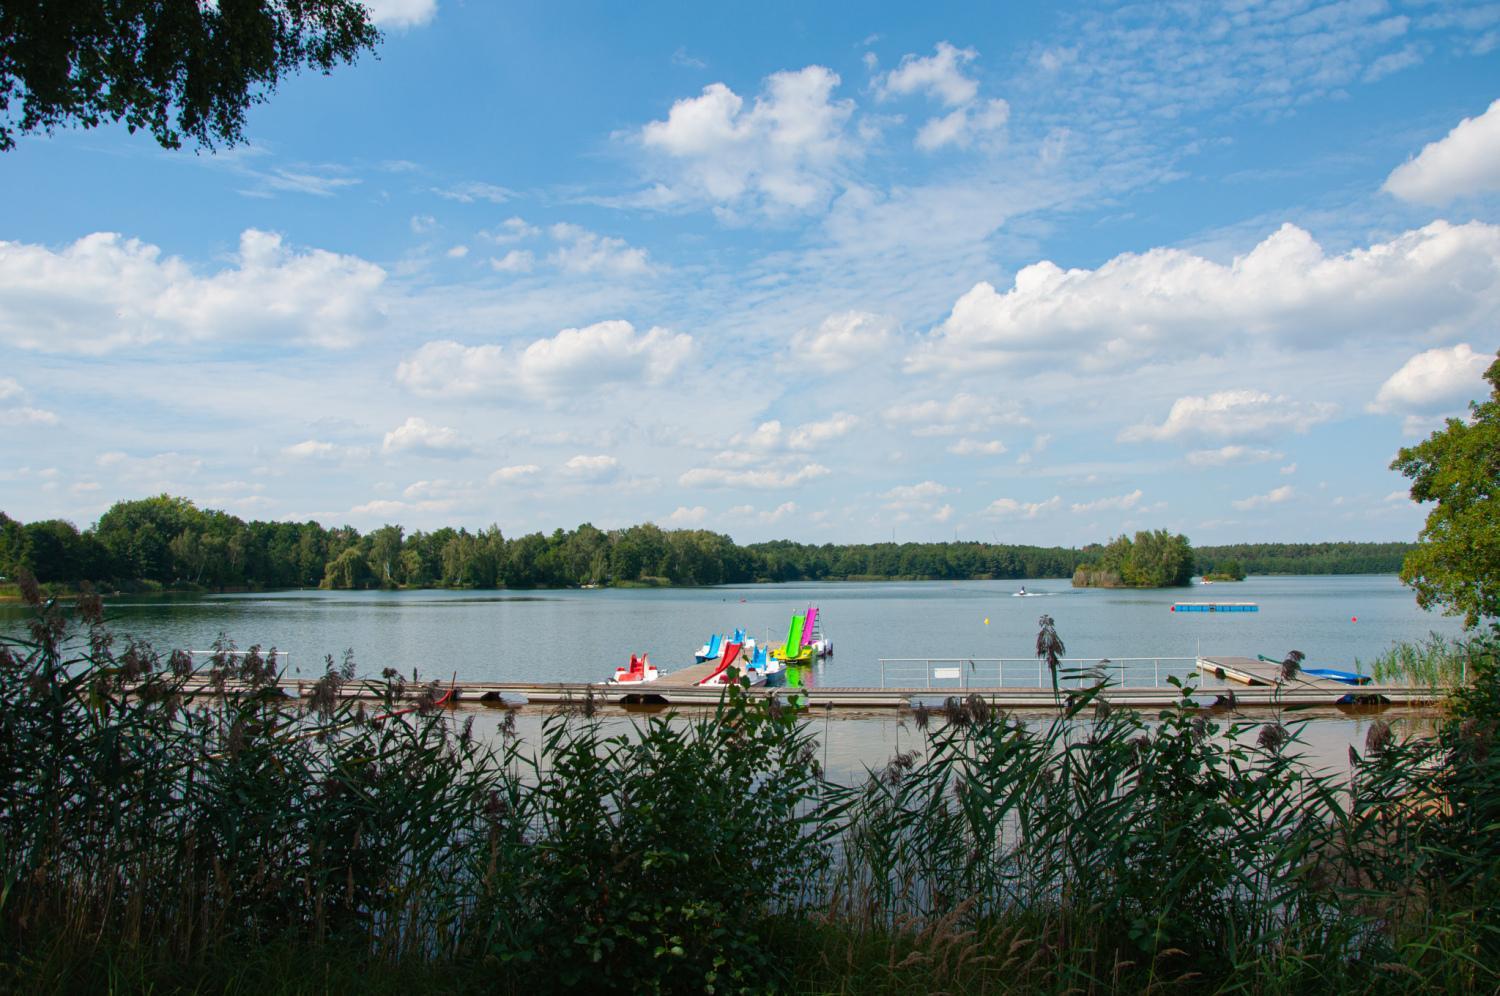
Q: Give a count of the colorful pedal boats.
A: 7